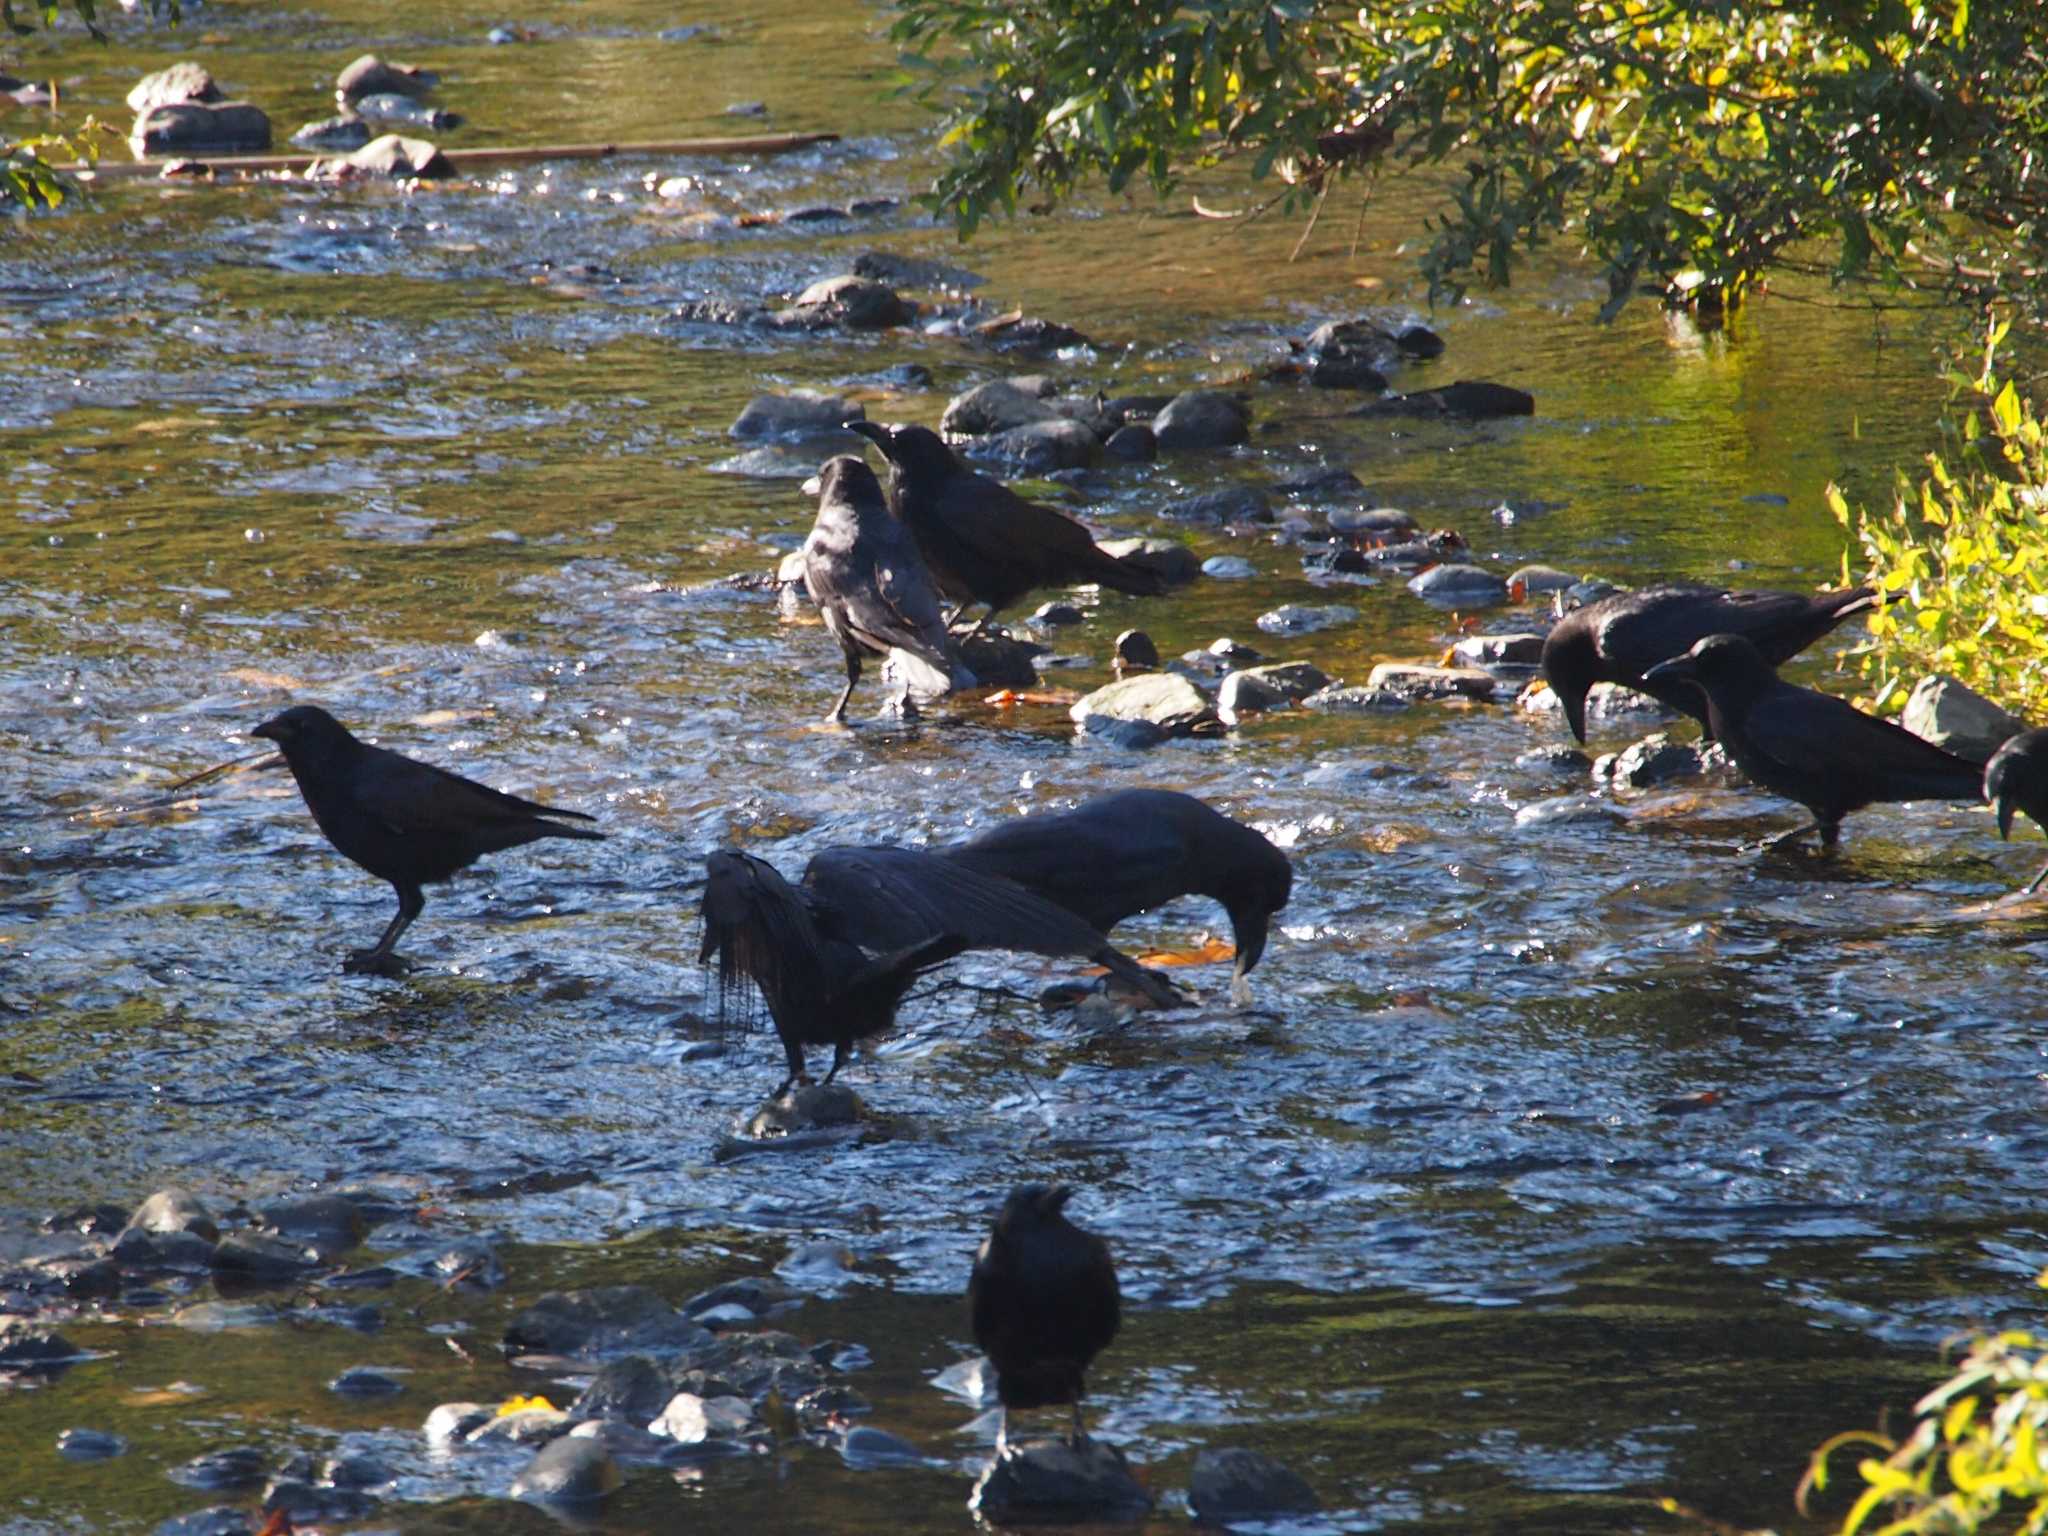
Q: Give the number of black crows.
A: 9